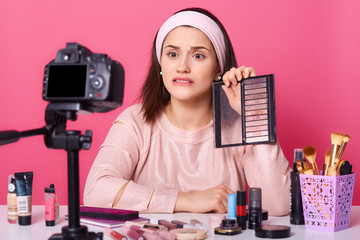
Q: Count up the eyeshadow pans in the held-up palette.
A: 12